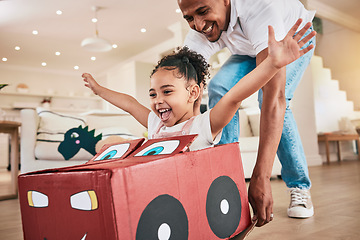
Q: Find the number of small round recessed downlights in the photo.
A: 12